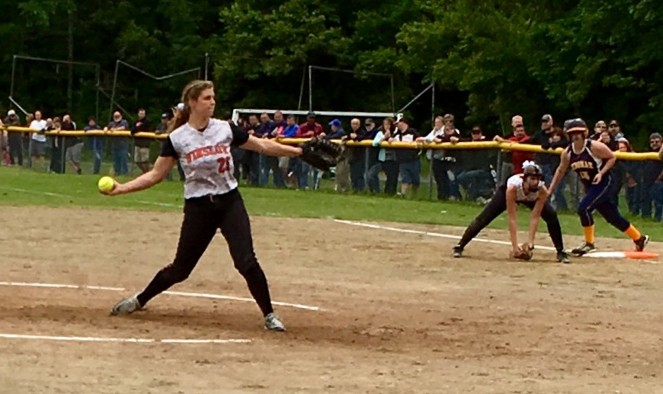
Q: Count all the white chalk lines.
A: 3